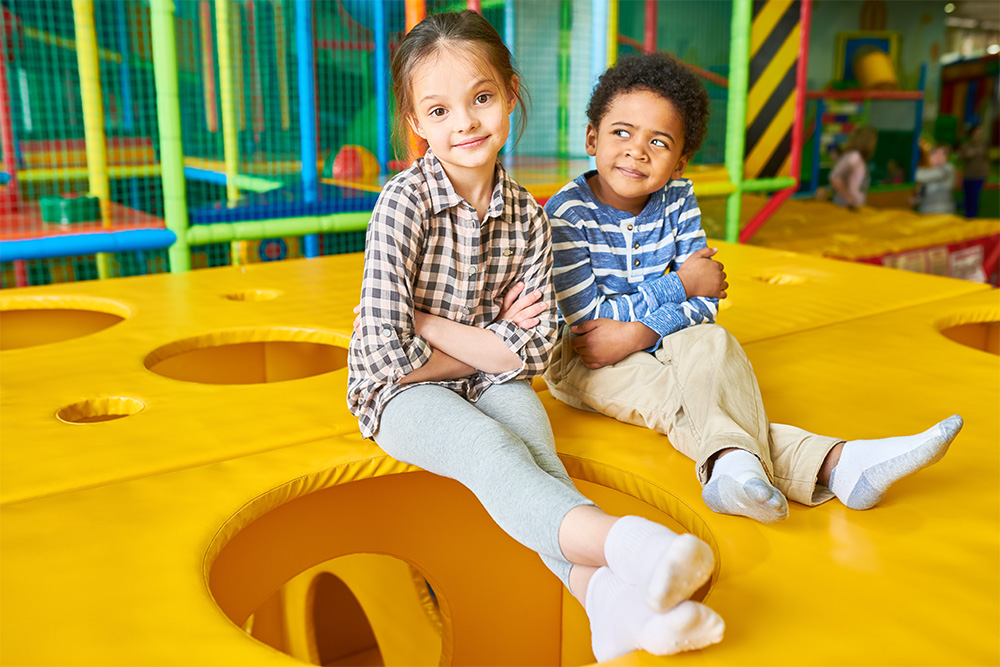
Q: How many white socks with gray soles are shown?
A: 2